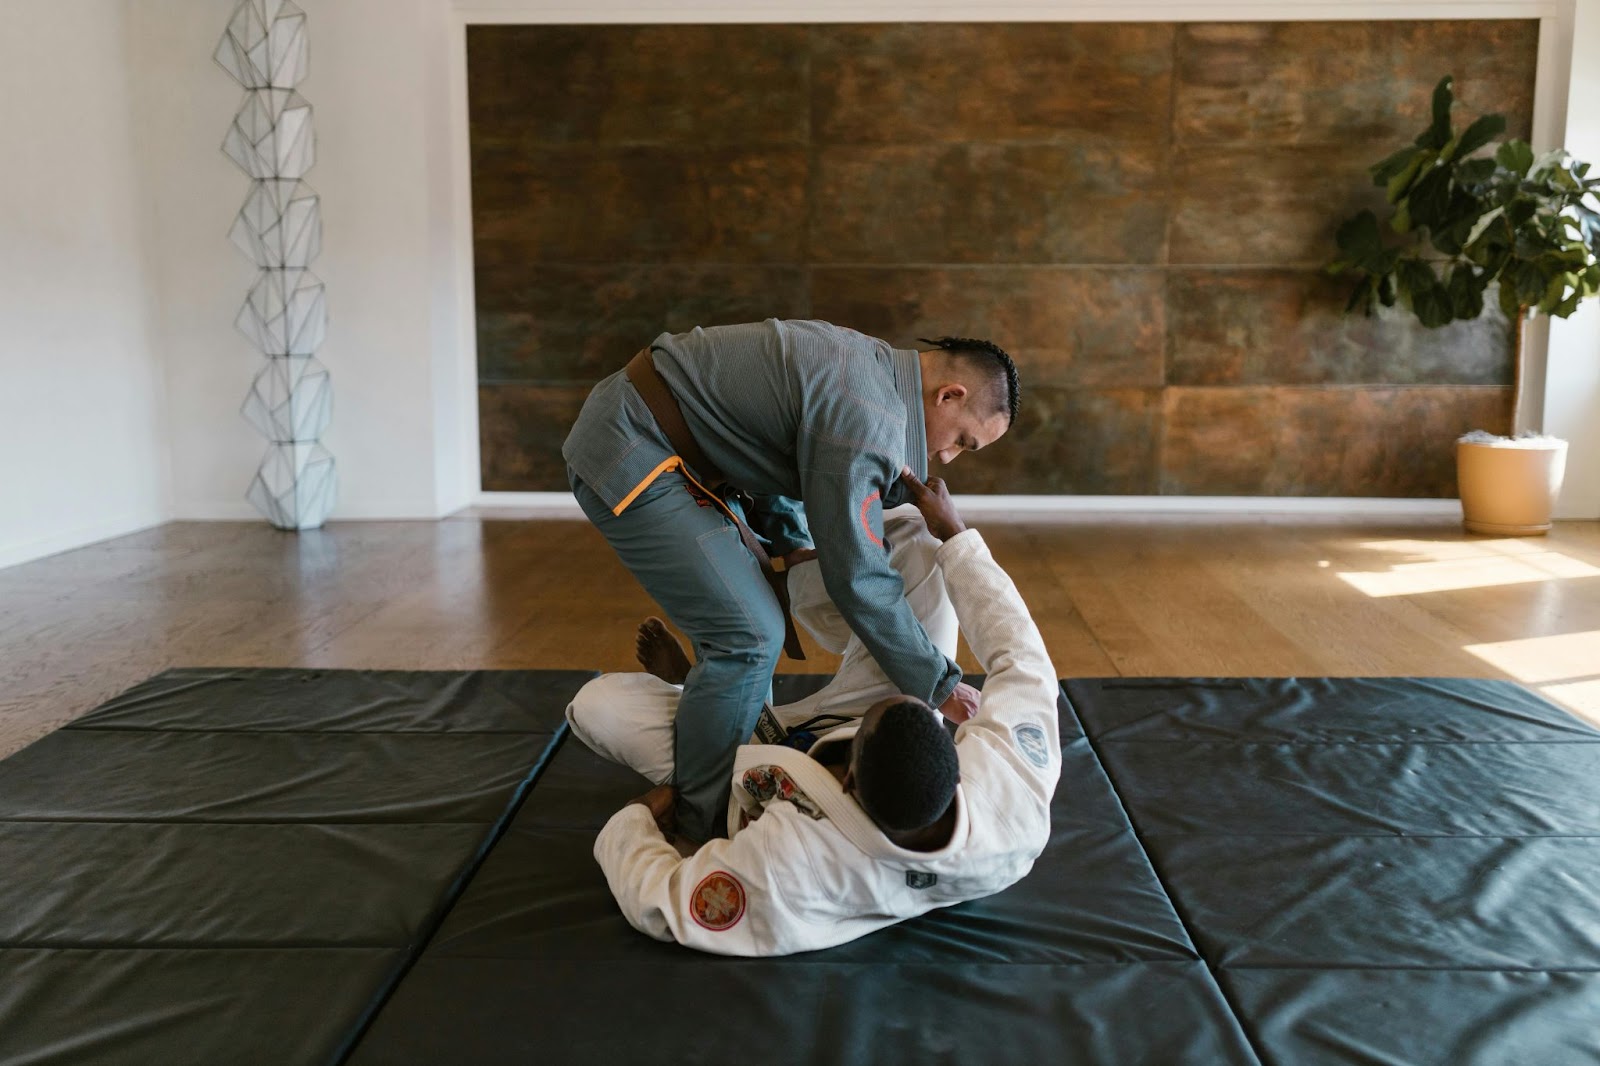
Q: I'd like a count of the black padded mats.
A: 3